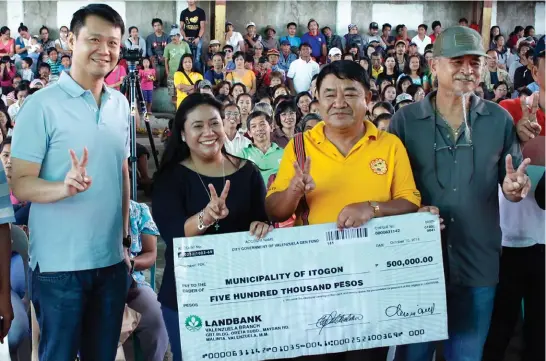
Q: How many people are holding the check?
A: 3